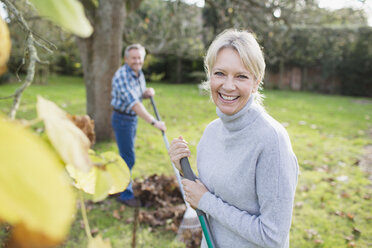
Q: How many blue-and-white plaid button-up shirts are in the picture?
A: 1